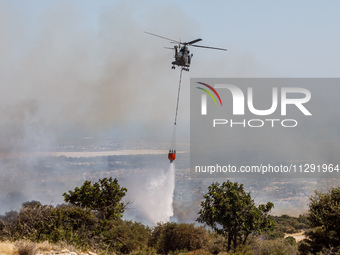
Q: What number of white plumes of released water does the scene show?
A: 1